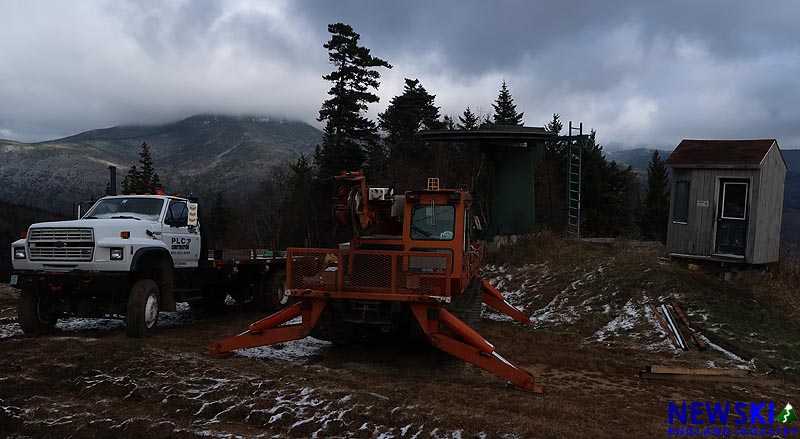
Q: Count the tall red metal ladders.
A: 0